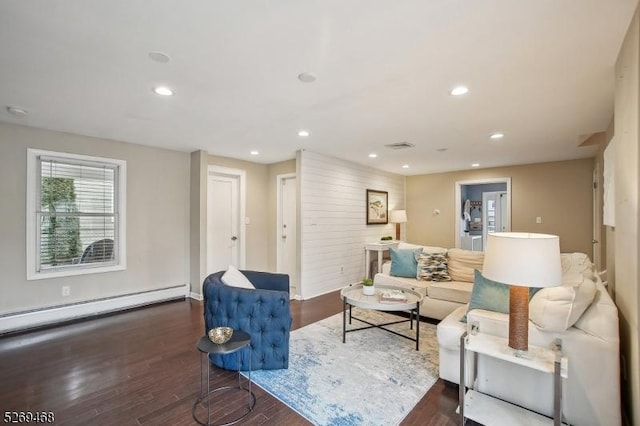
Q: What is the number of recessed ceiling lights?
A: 8